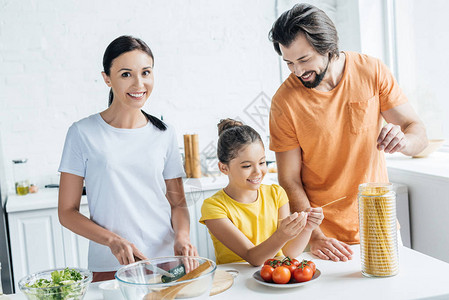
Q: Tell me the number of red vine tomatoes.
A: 7